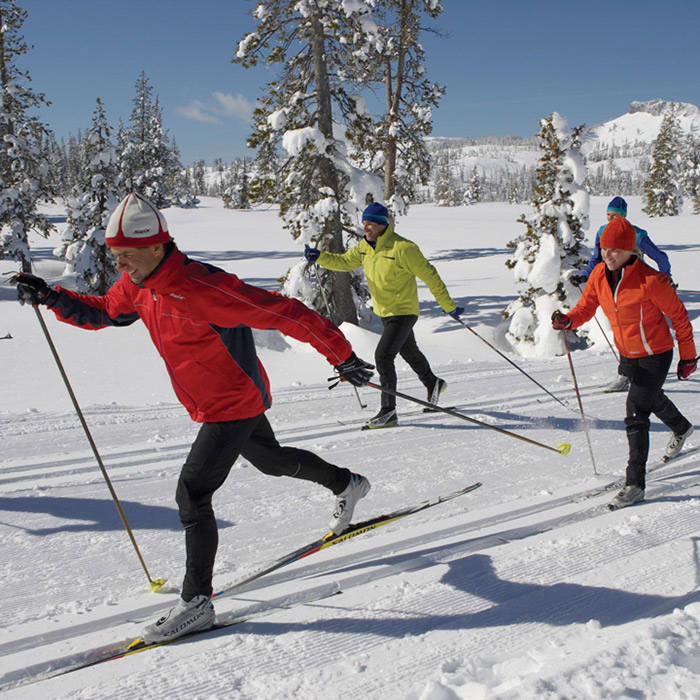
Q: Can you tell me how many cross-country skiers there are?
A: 4